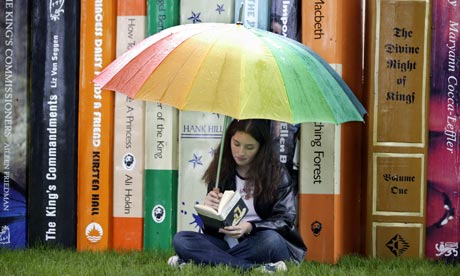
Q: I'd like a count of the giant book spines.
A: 11